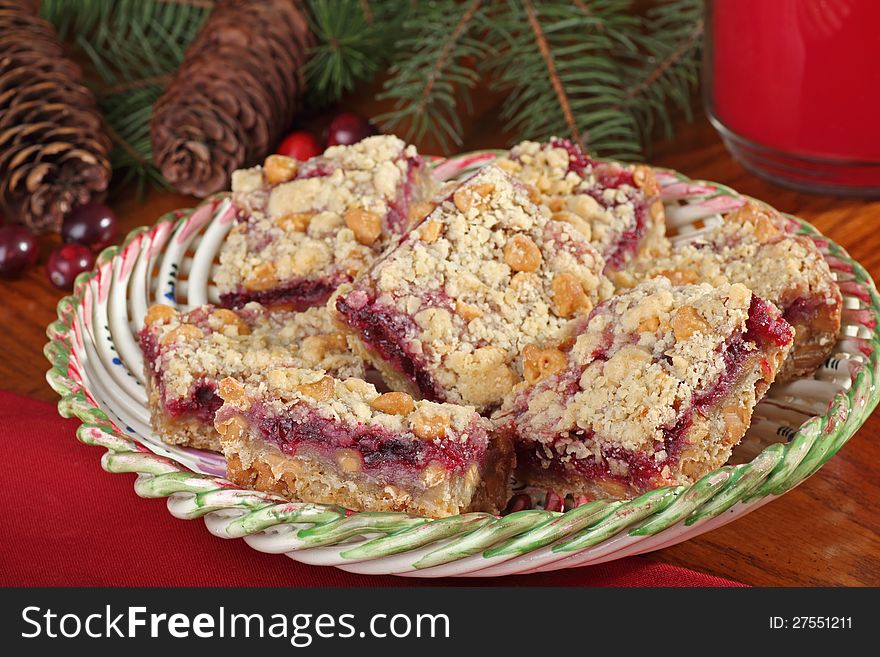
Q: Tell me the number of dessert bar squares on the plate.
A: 7